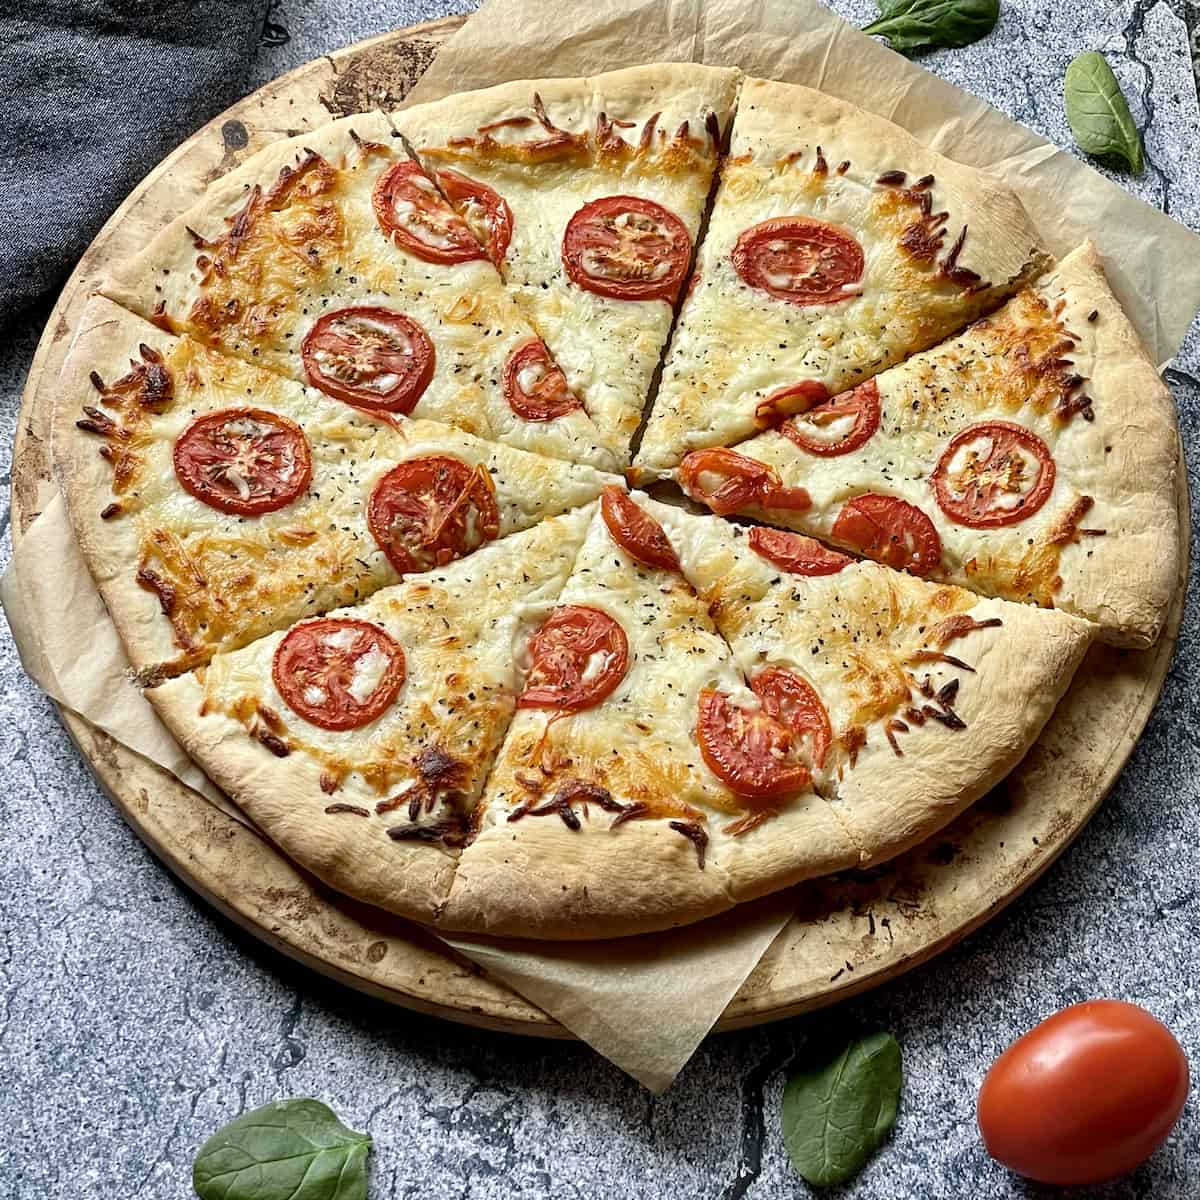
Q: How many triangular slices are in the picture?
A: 8